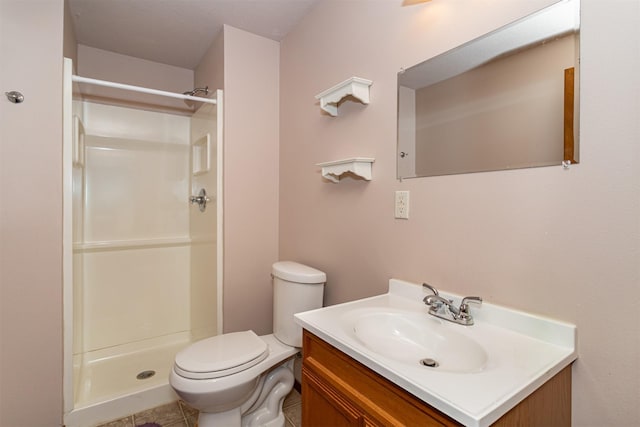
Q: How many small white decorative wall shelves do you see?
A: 2